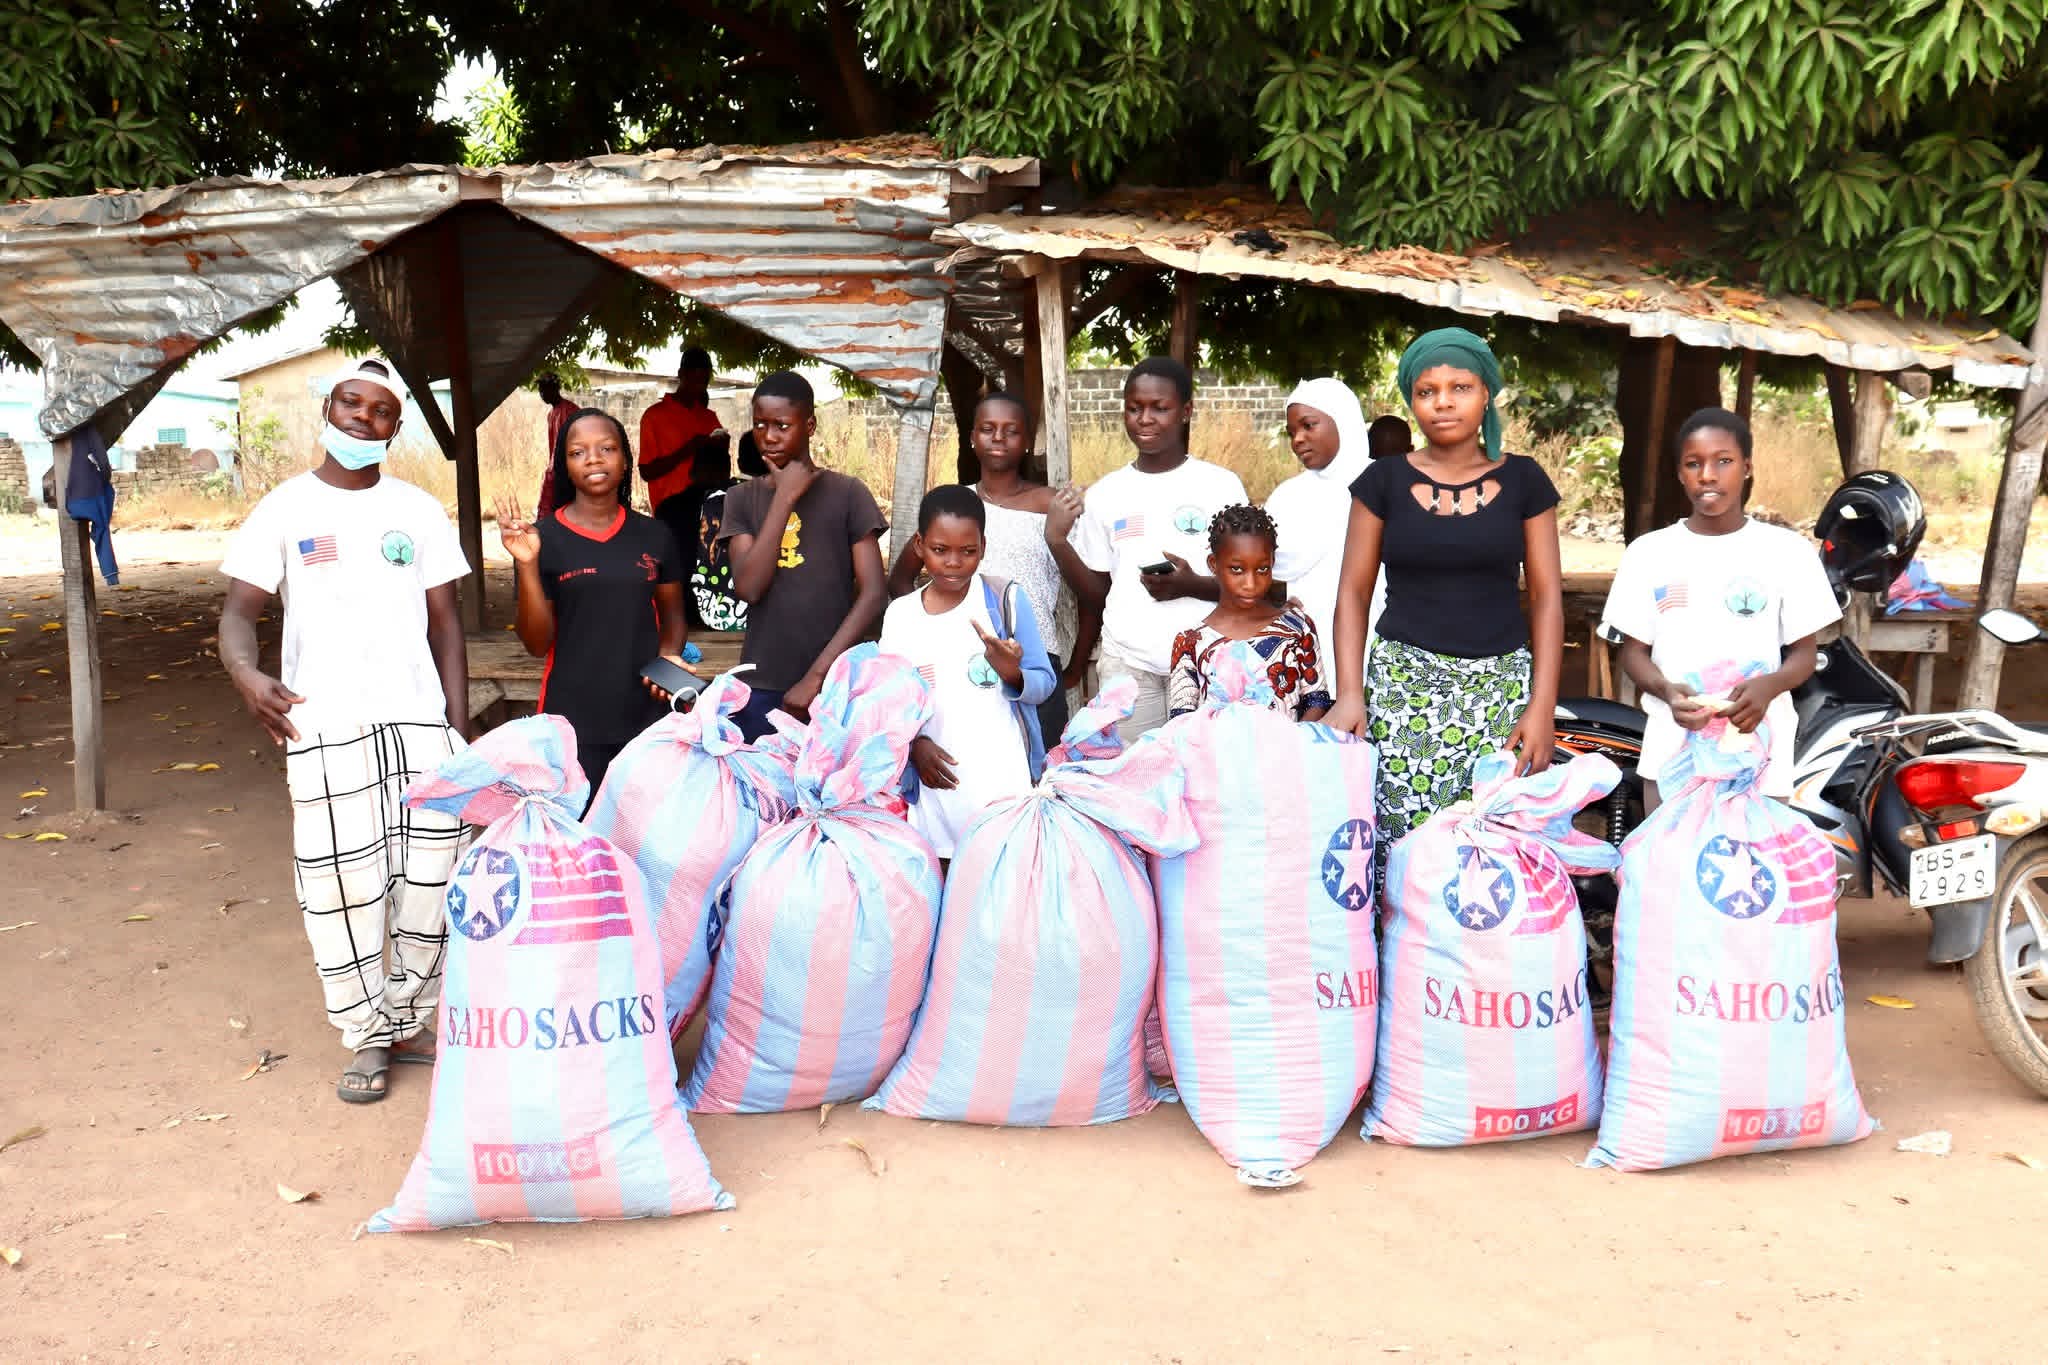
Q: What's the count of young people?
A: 10